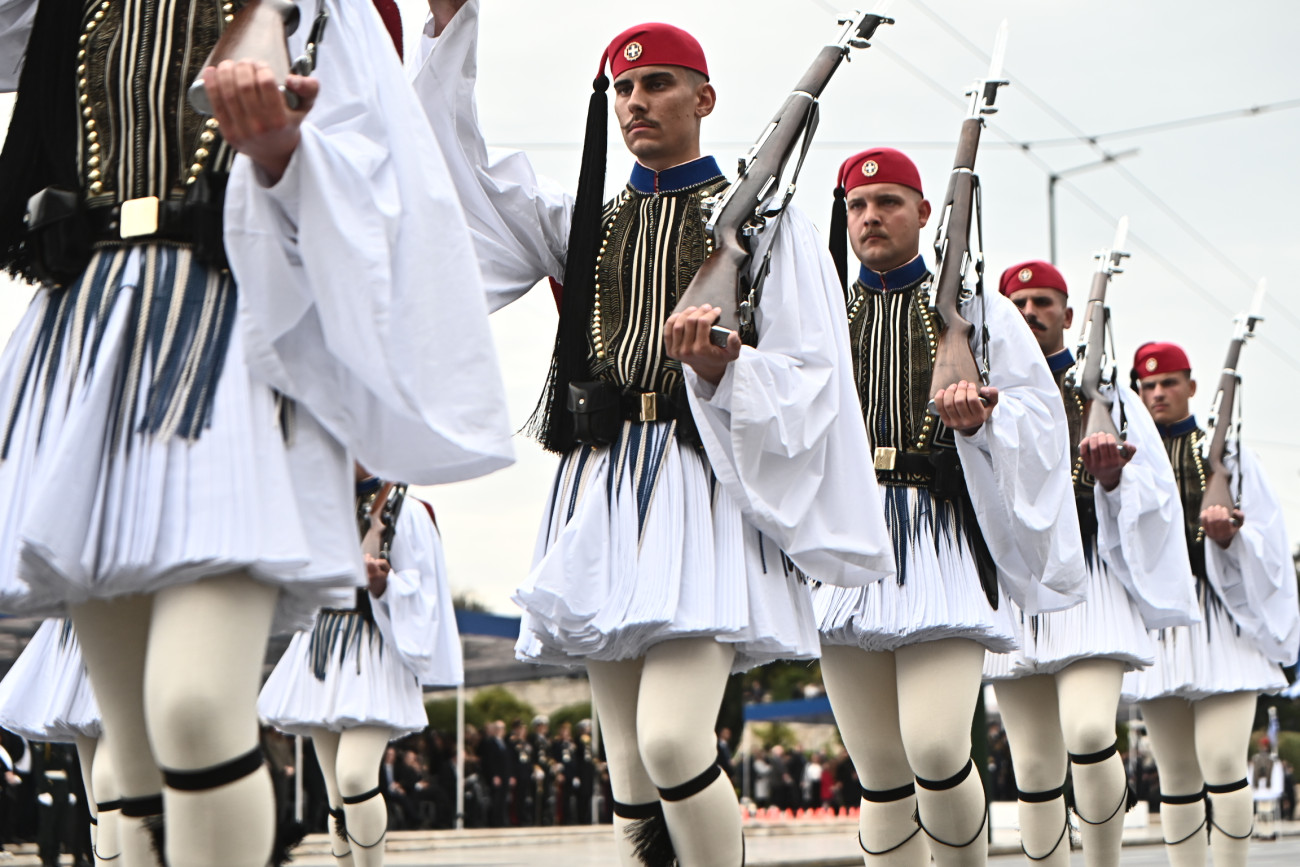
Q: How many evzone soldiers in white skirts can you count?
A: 7